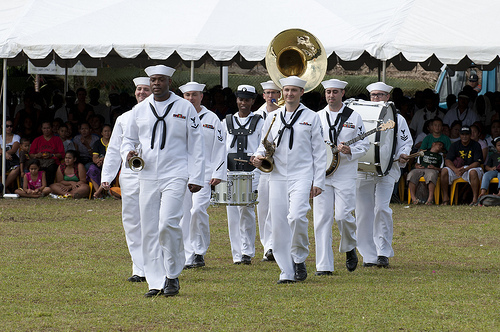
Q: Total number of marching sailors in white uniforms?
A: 8